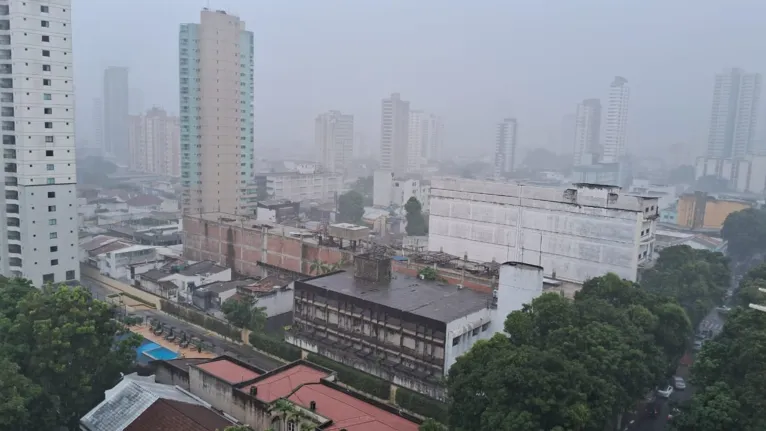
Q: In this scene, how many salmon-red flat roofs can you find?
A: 3